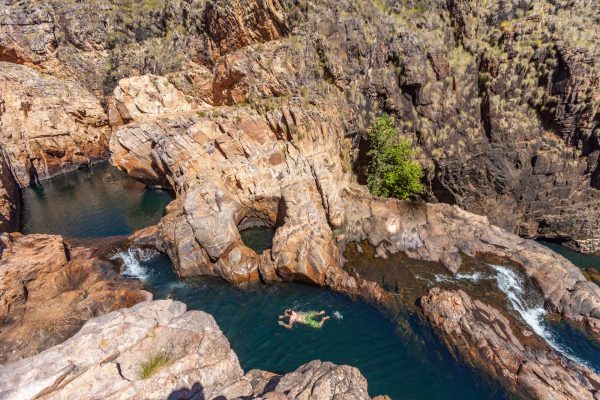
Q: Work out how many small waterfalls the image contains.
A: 2